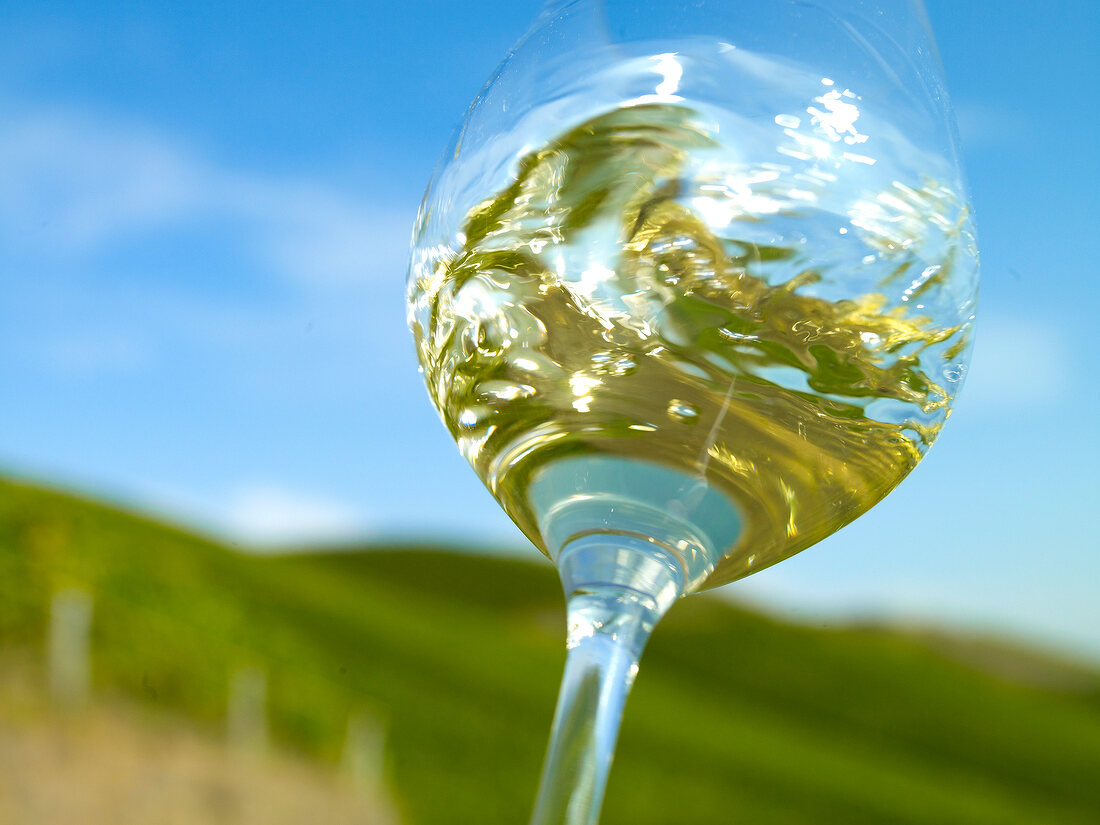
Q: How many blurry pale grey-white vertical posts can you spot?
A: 3